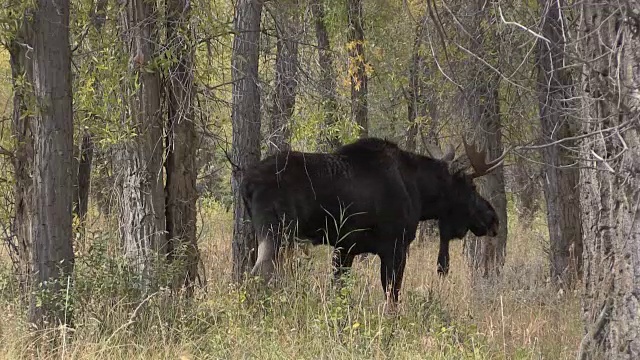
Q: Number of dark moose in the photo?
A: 1